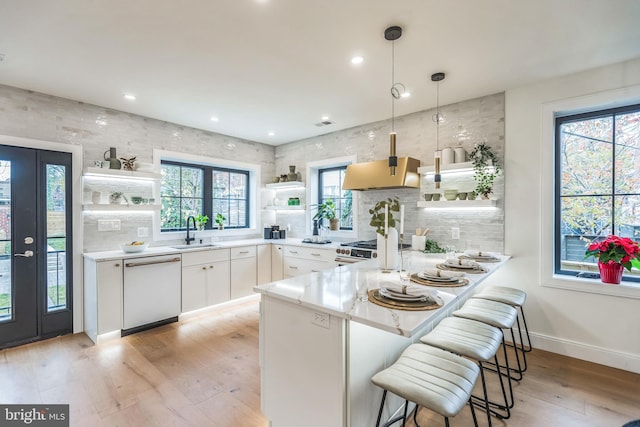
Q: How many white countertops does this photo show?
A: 2